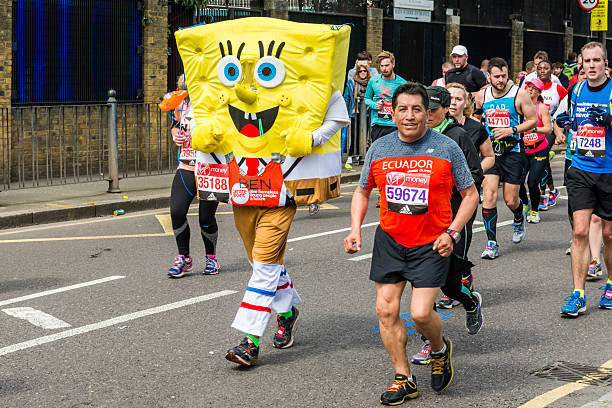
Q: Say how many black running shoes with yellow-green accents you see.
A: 2